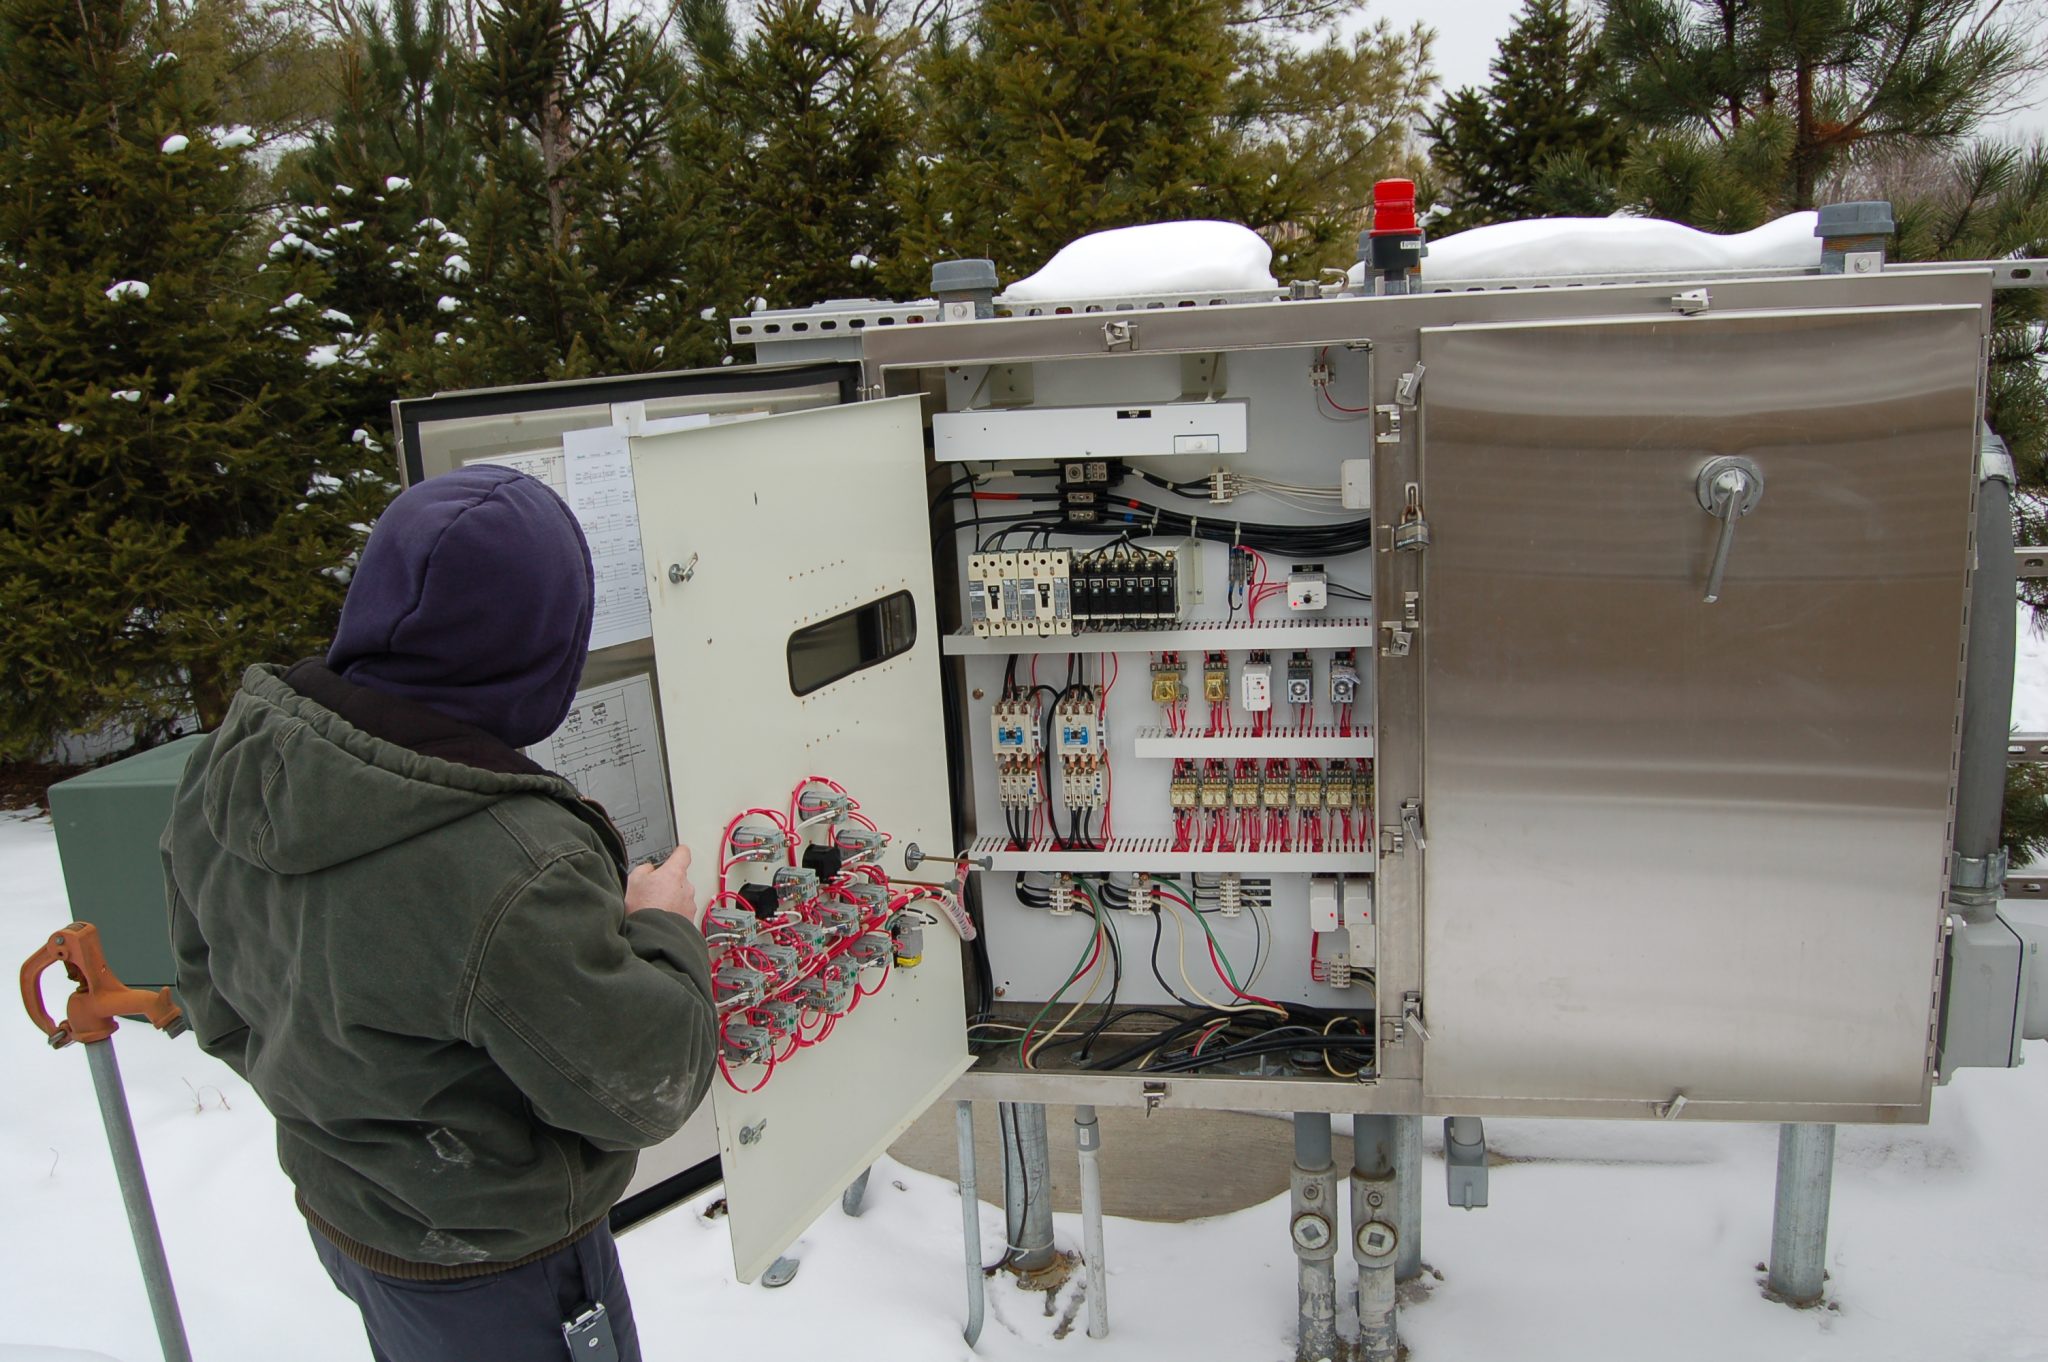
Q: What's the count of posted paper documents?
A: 3